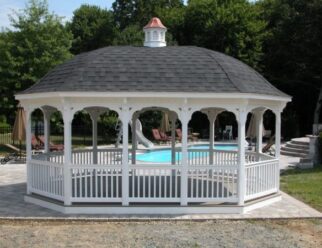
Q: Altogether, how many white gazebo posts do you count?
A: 12